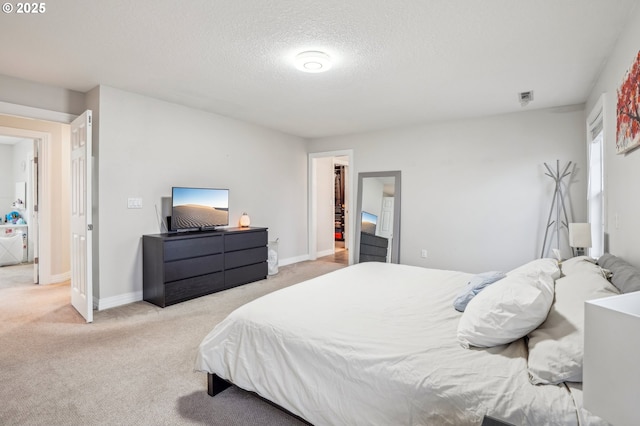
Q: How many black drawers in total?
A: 6